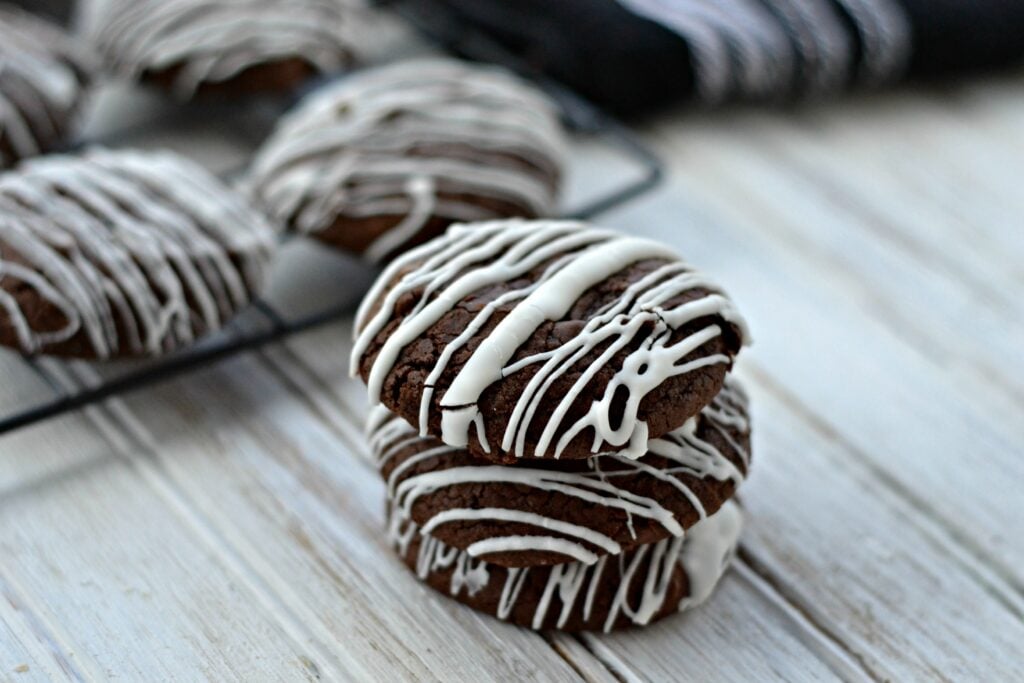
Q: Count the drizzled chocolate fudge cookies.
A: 7